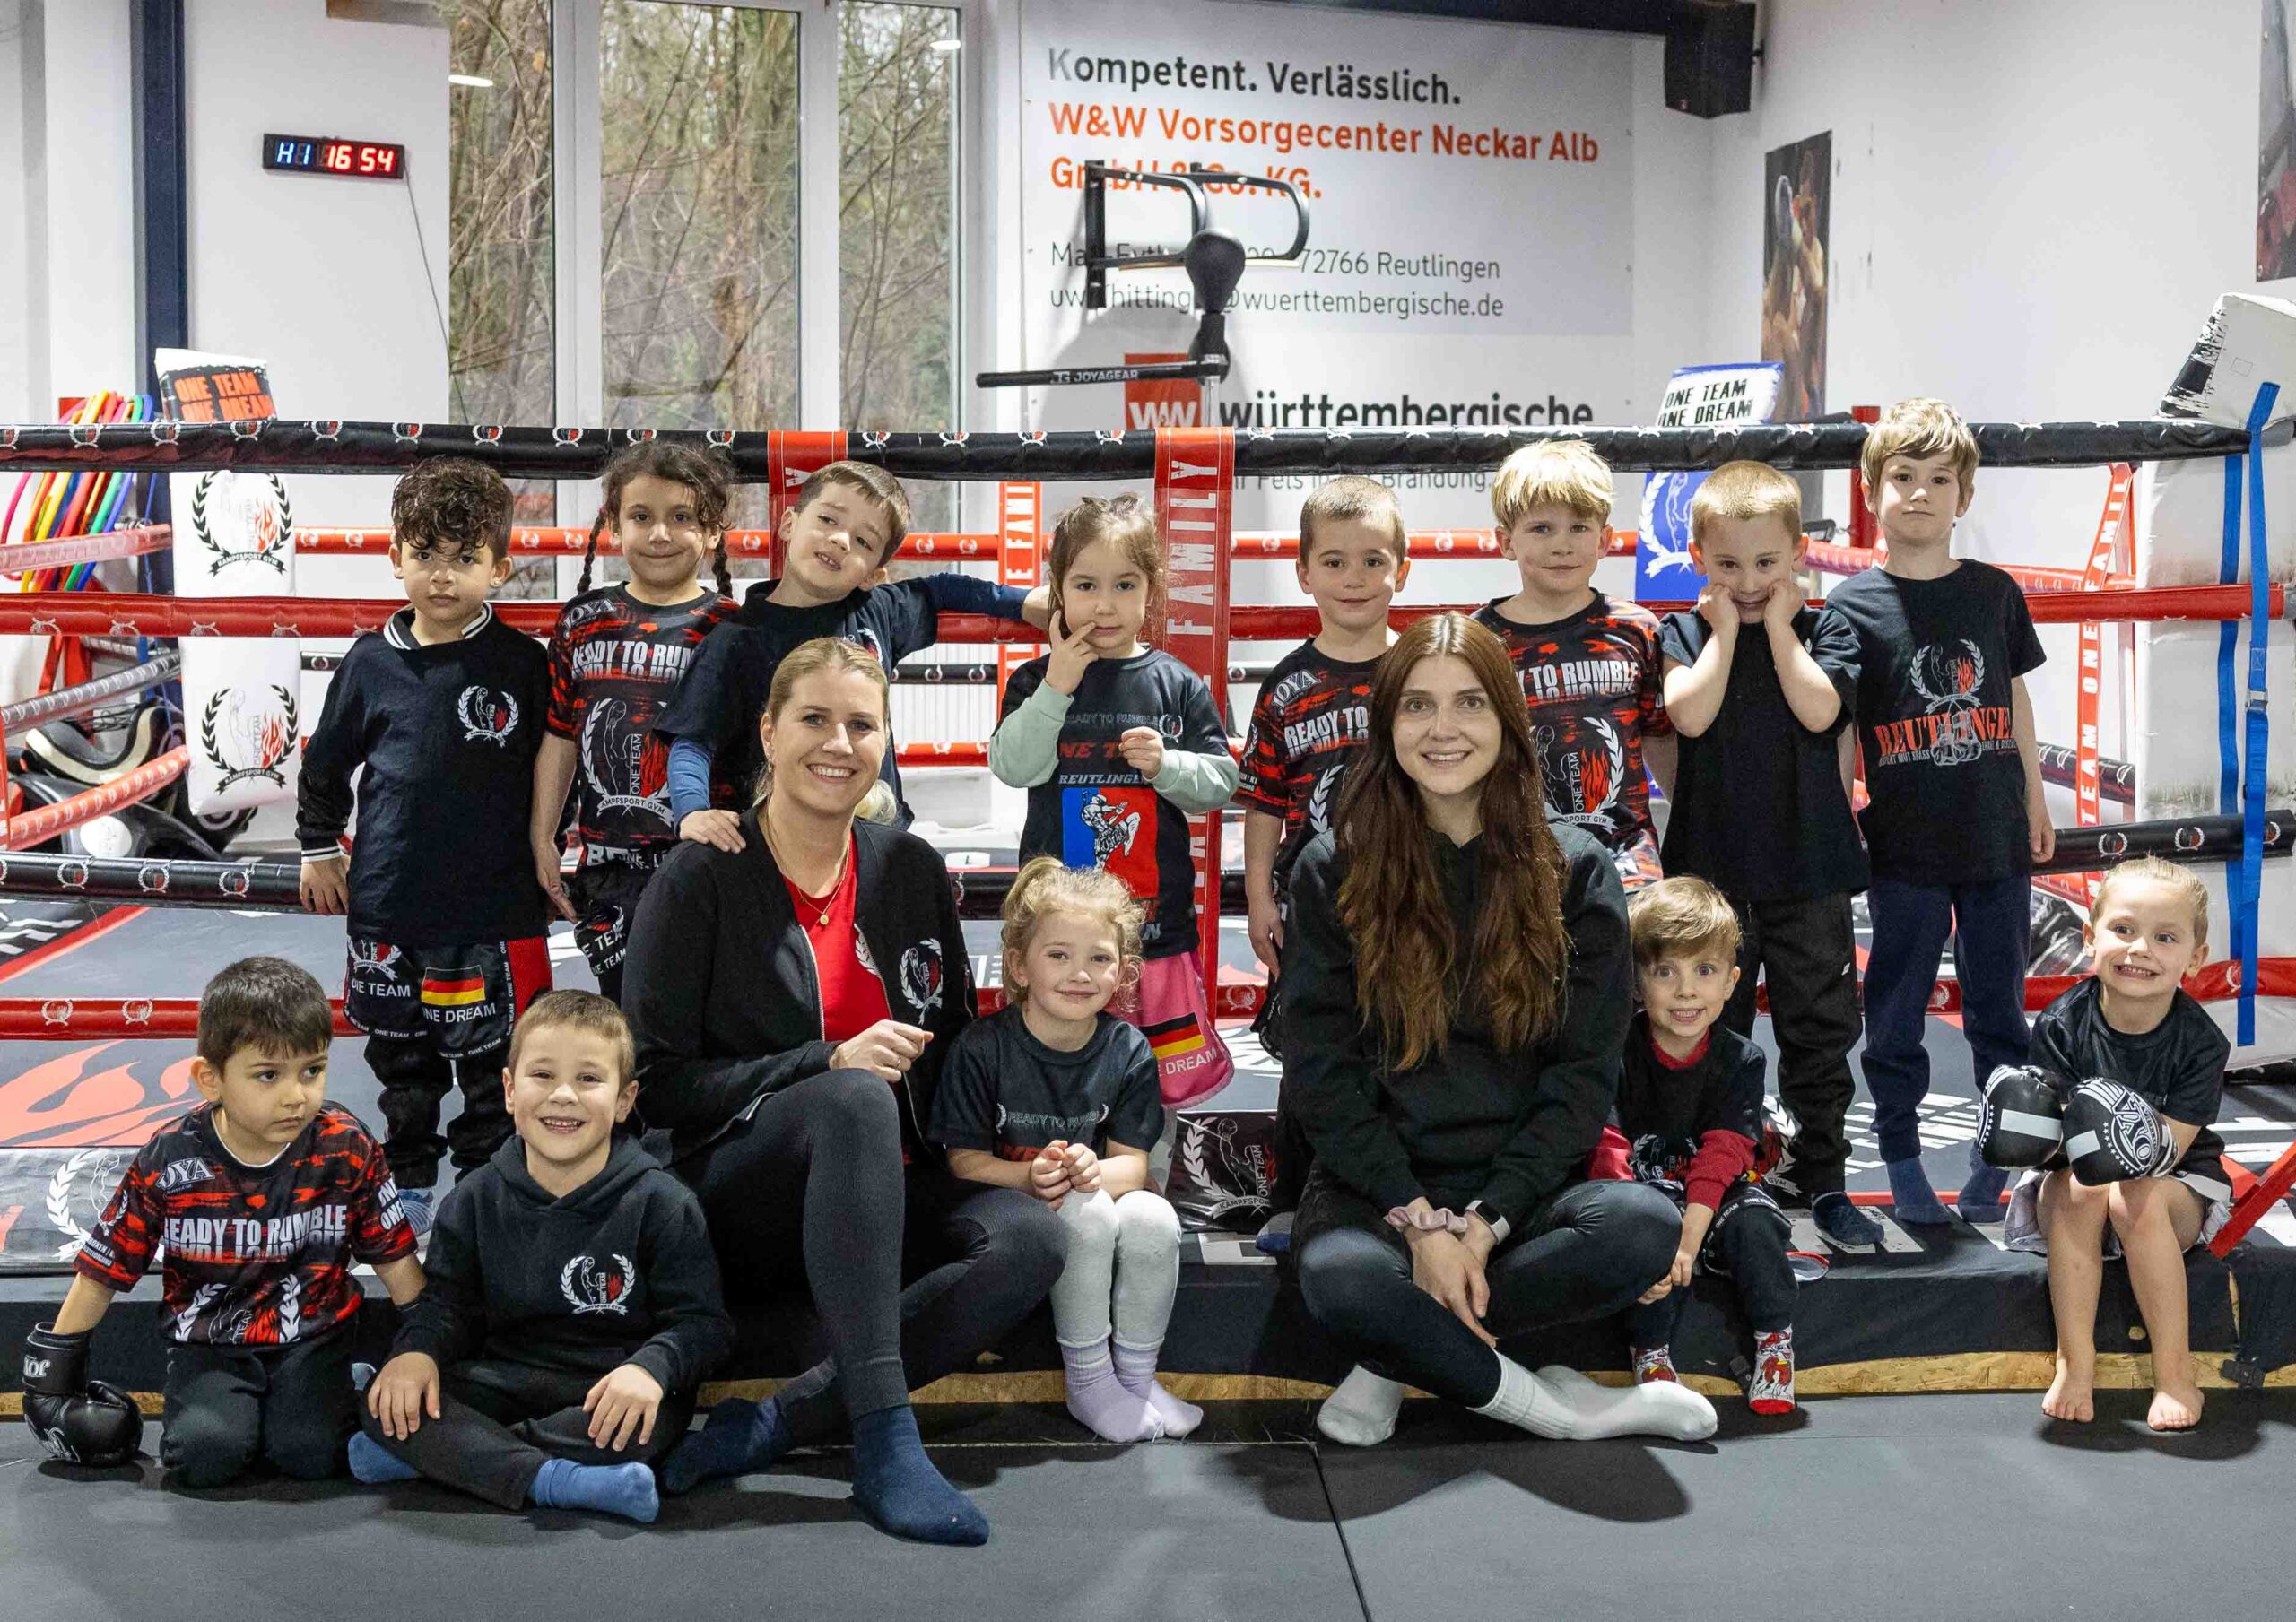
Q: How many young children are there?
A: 13